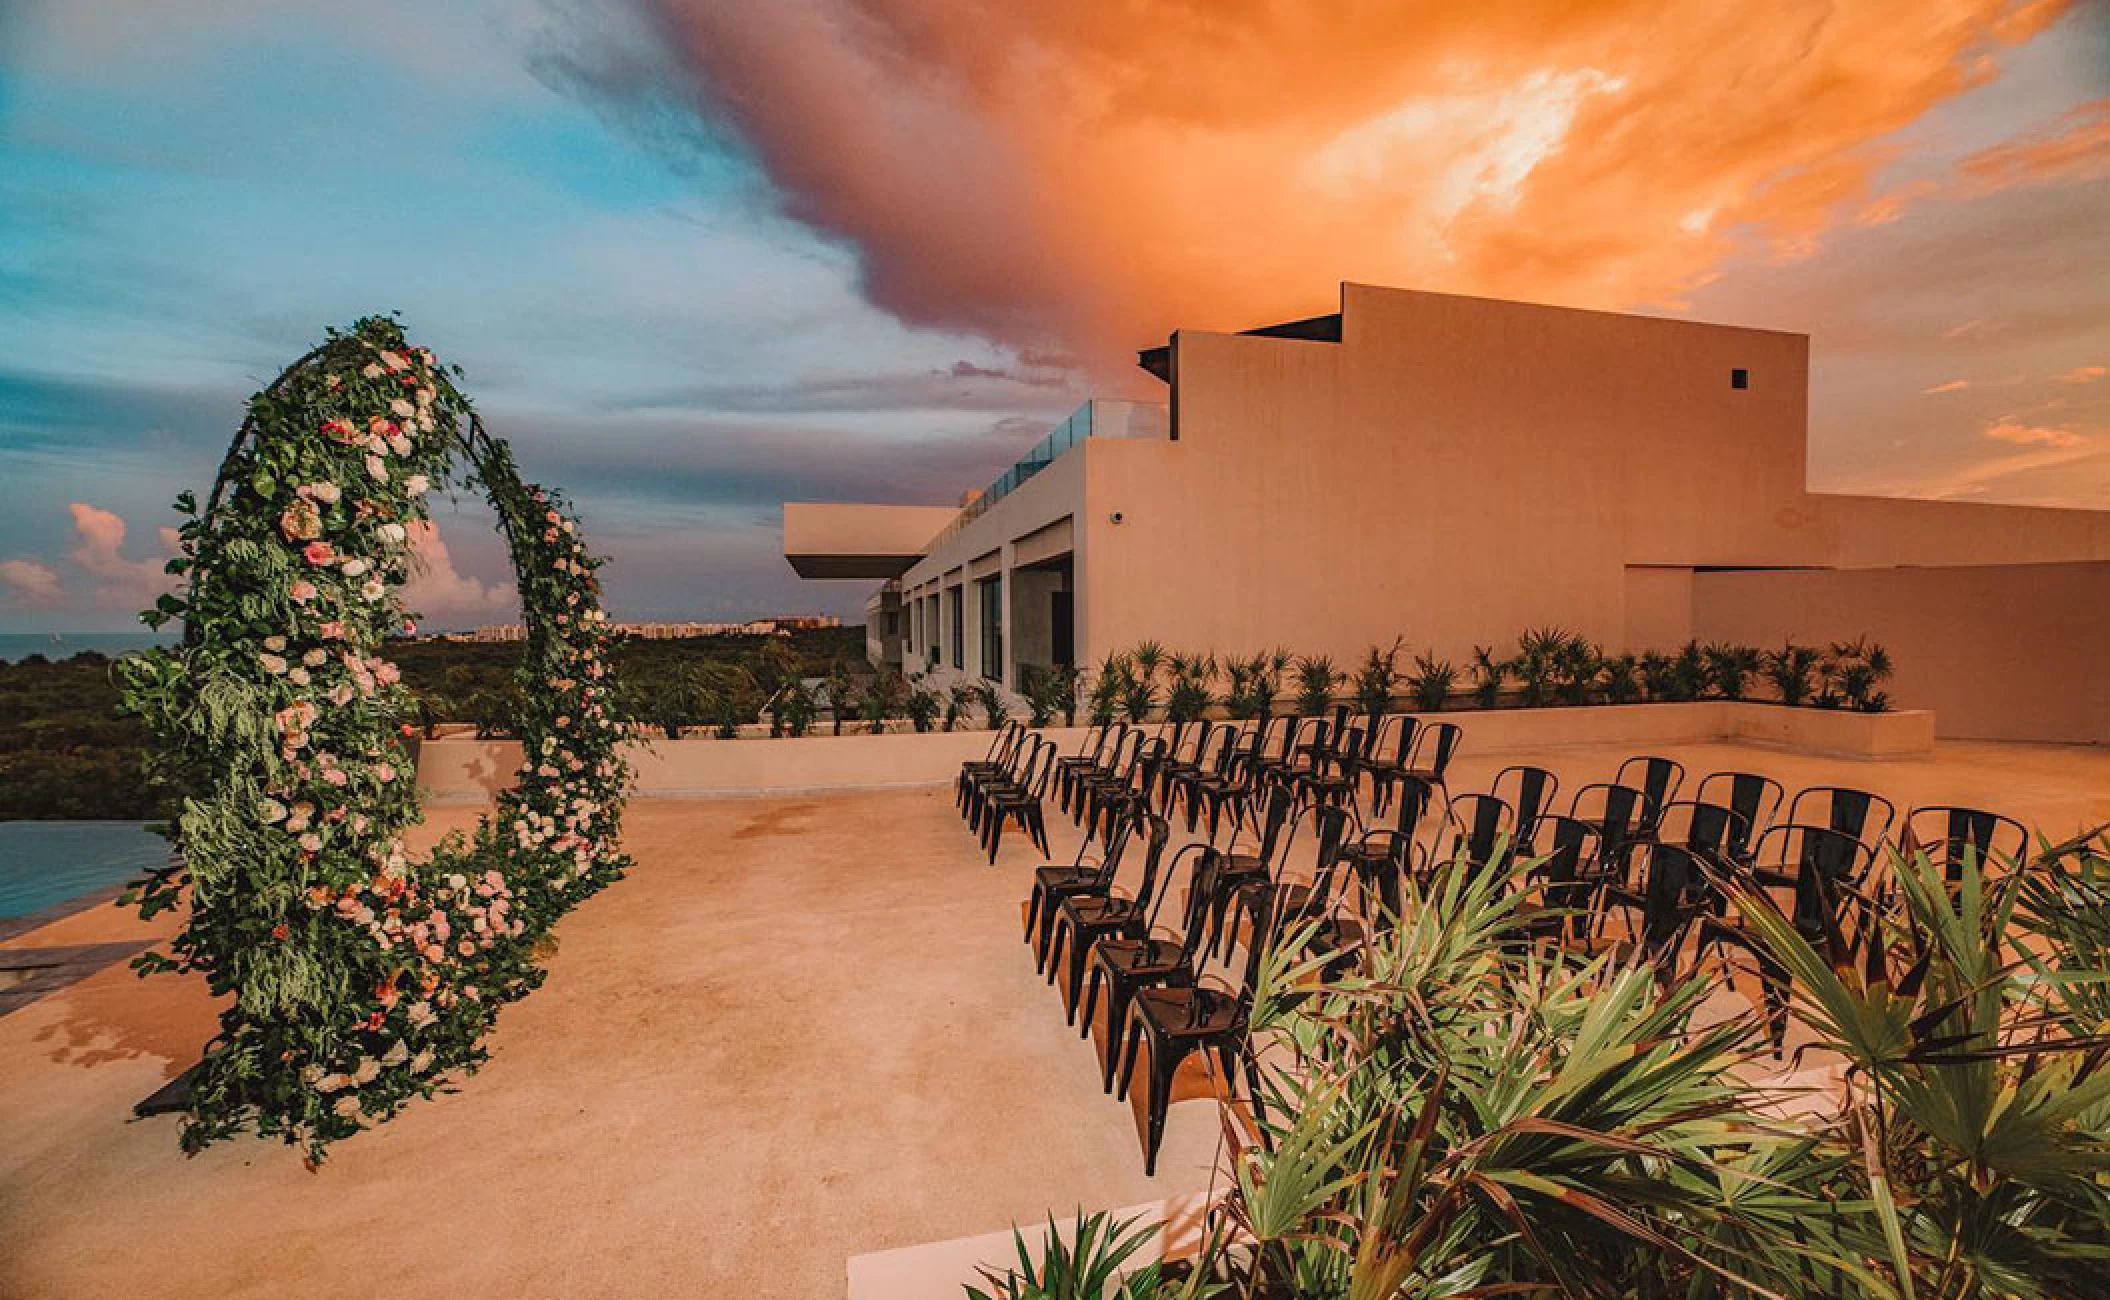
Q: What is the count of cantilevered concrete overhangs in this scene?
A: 1